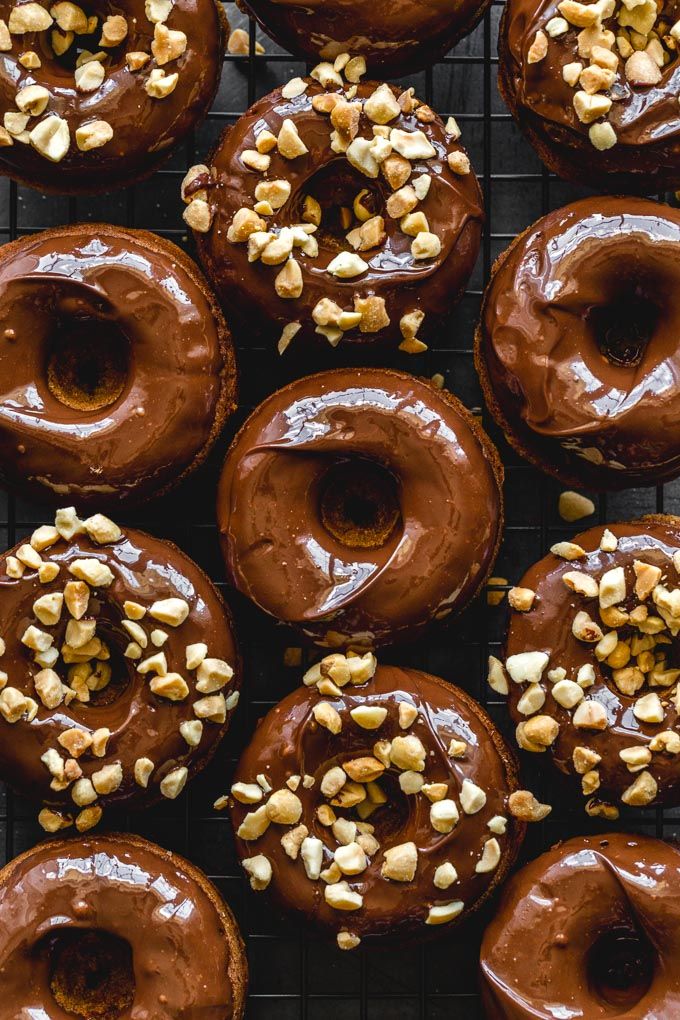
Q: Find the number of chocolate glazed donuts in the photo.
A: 12